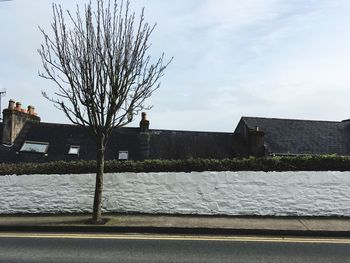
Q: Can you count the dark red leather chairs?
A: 0